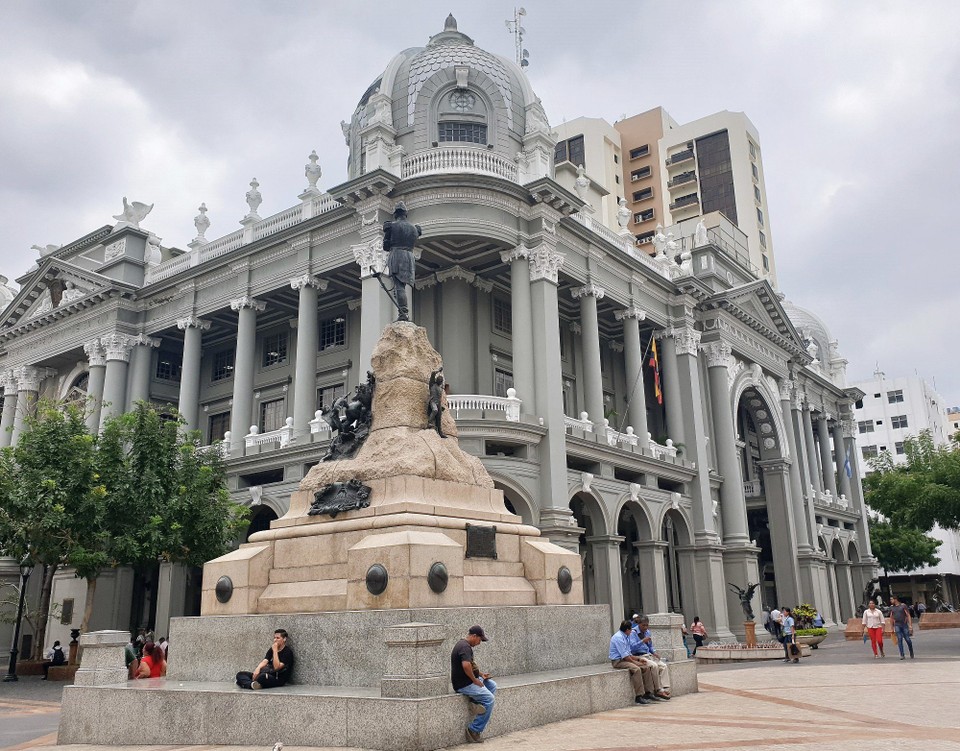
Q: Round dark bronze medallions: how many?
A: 4